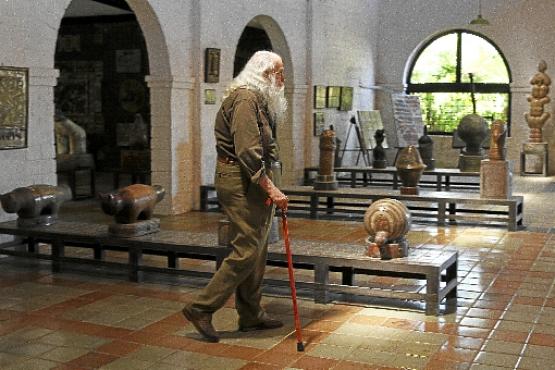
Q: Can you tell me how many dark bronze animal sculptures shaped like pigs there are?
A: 2